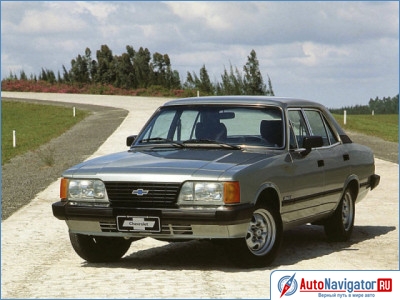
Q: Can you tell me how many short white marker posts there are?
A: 5